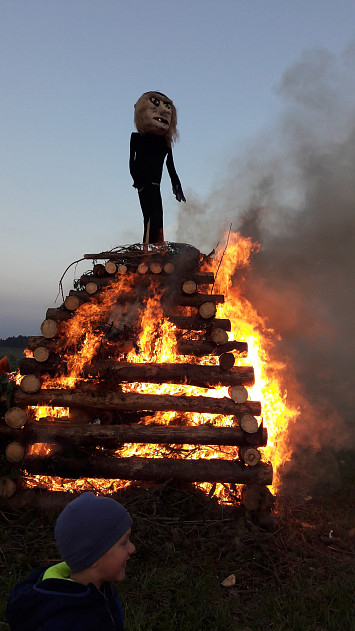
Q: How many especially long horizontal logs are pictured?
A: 4